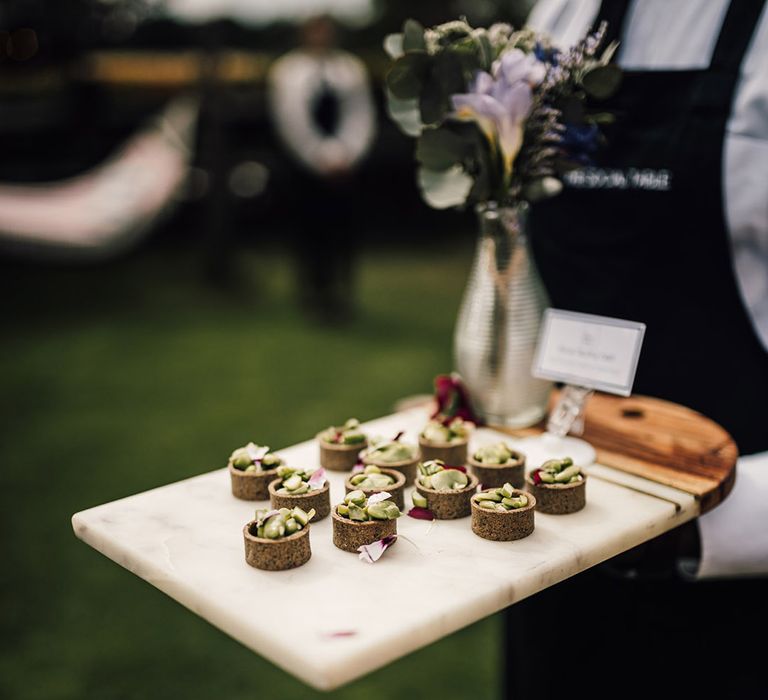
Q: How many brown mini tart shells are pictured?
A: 12